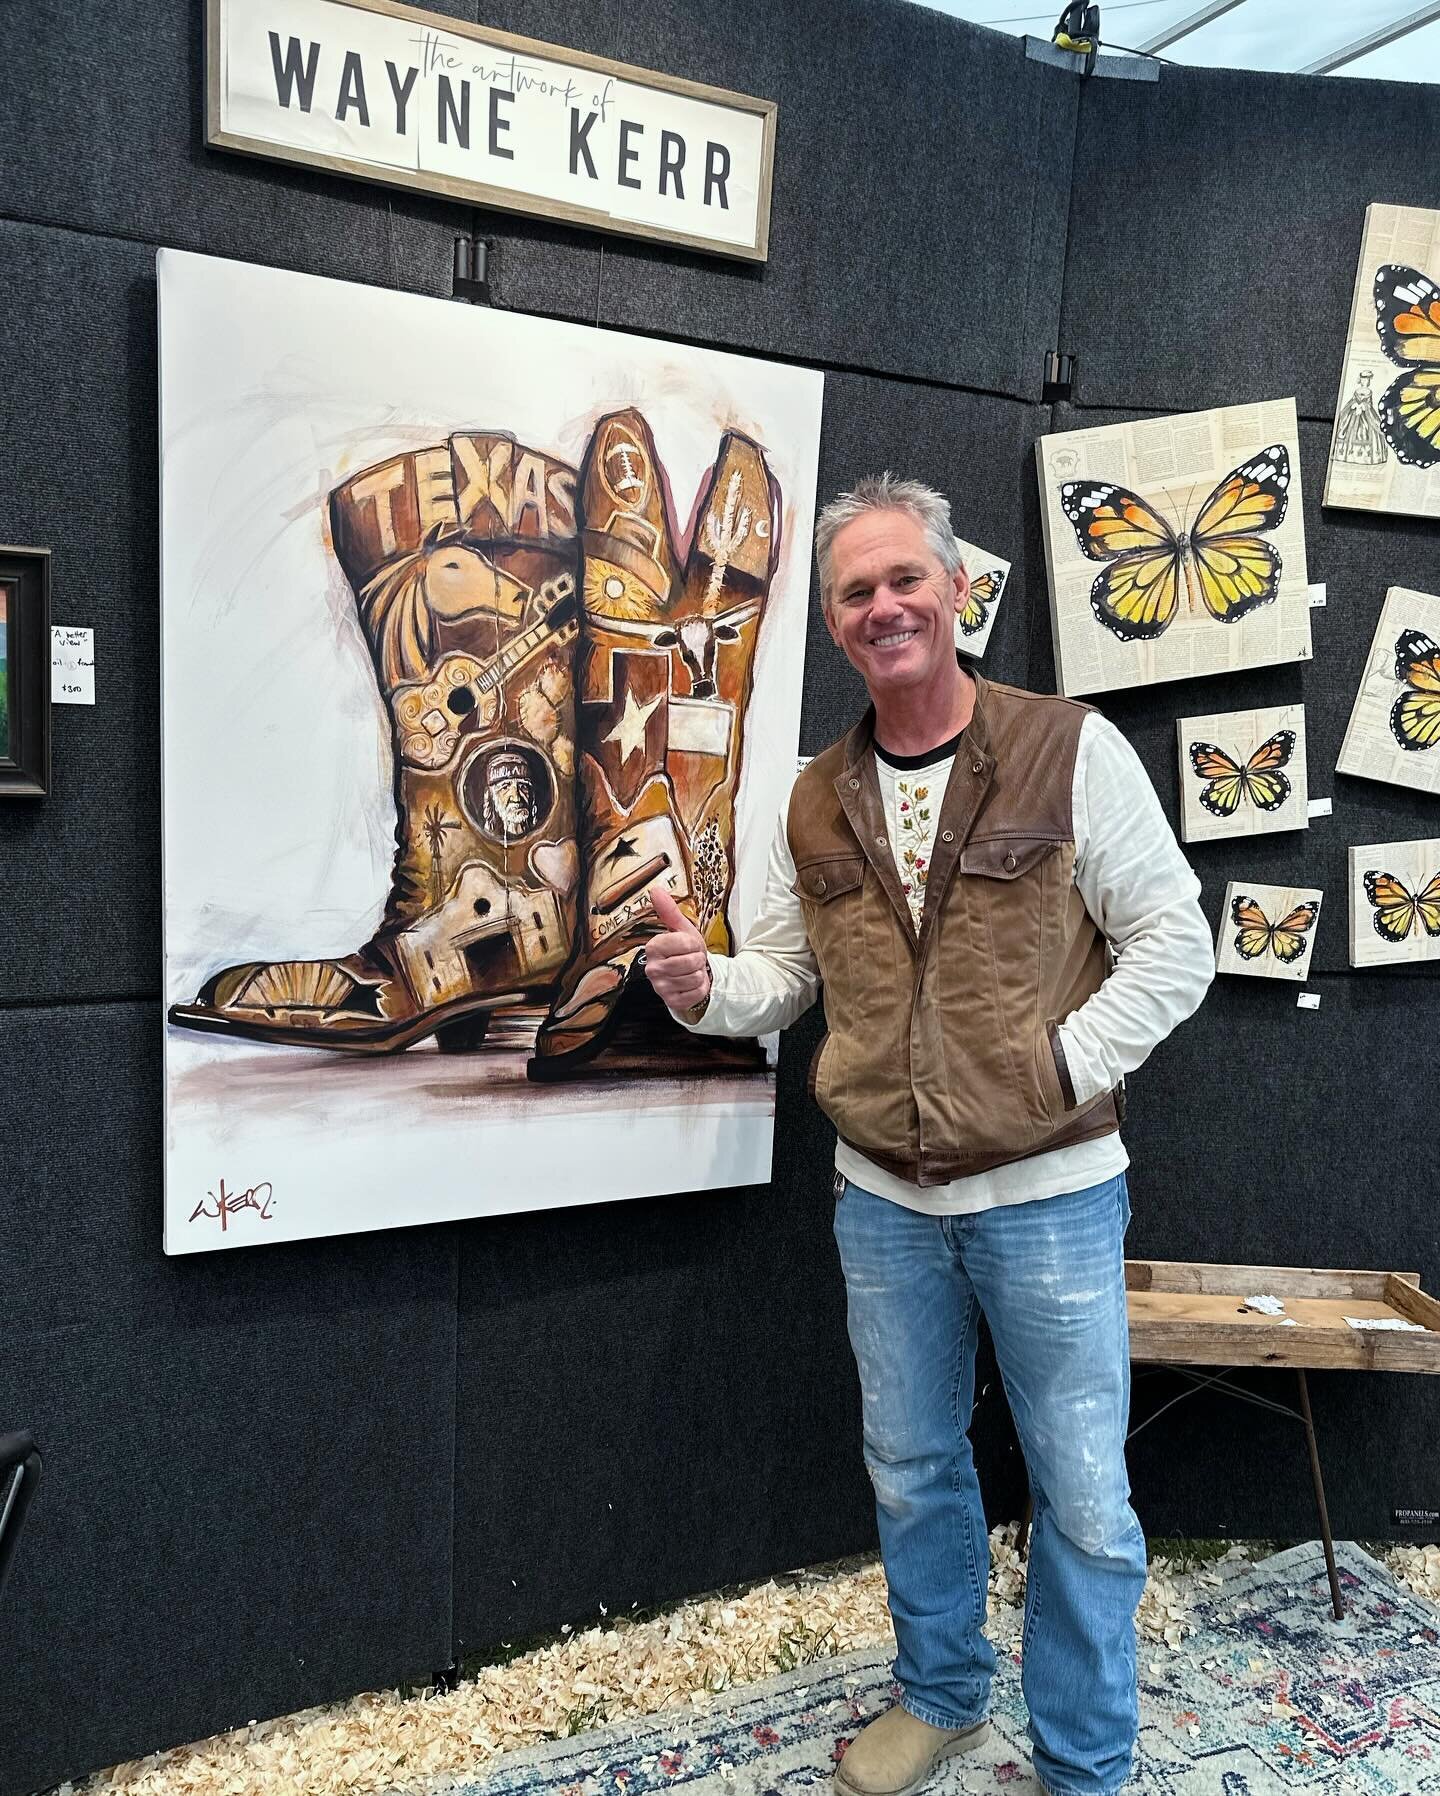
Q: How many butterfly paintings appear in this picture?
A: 7